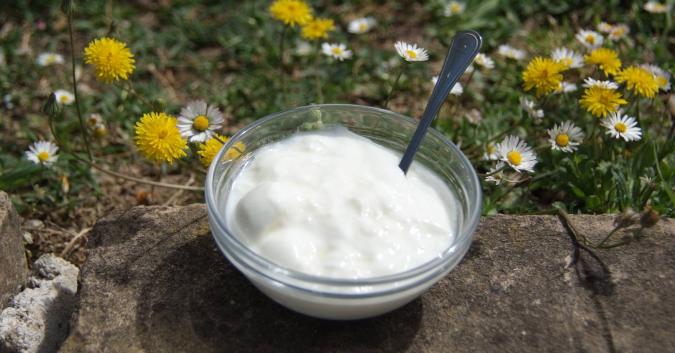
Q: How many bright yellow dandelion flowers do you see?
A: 9